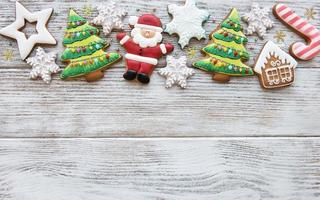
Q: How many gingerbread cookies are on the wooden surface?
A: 11